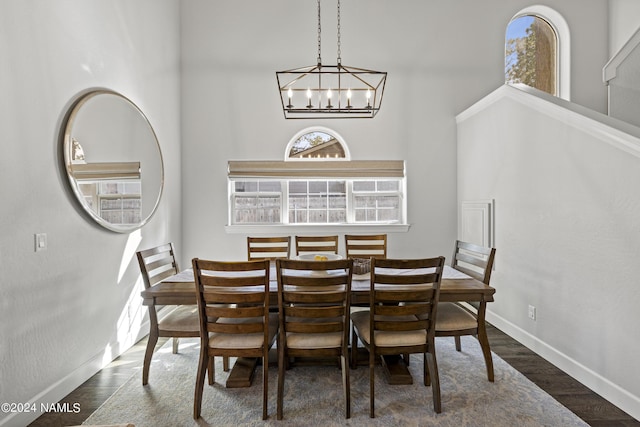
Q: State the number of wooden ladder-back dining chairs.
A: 8